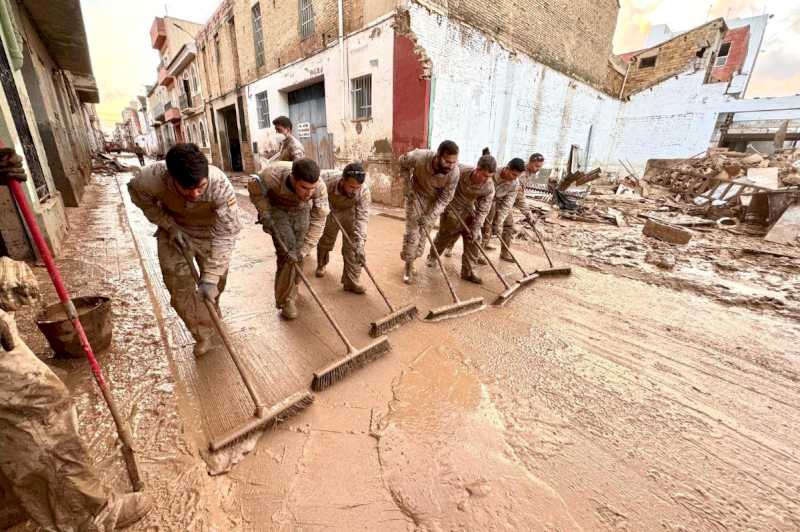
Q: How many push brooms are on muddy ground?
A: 7